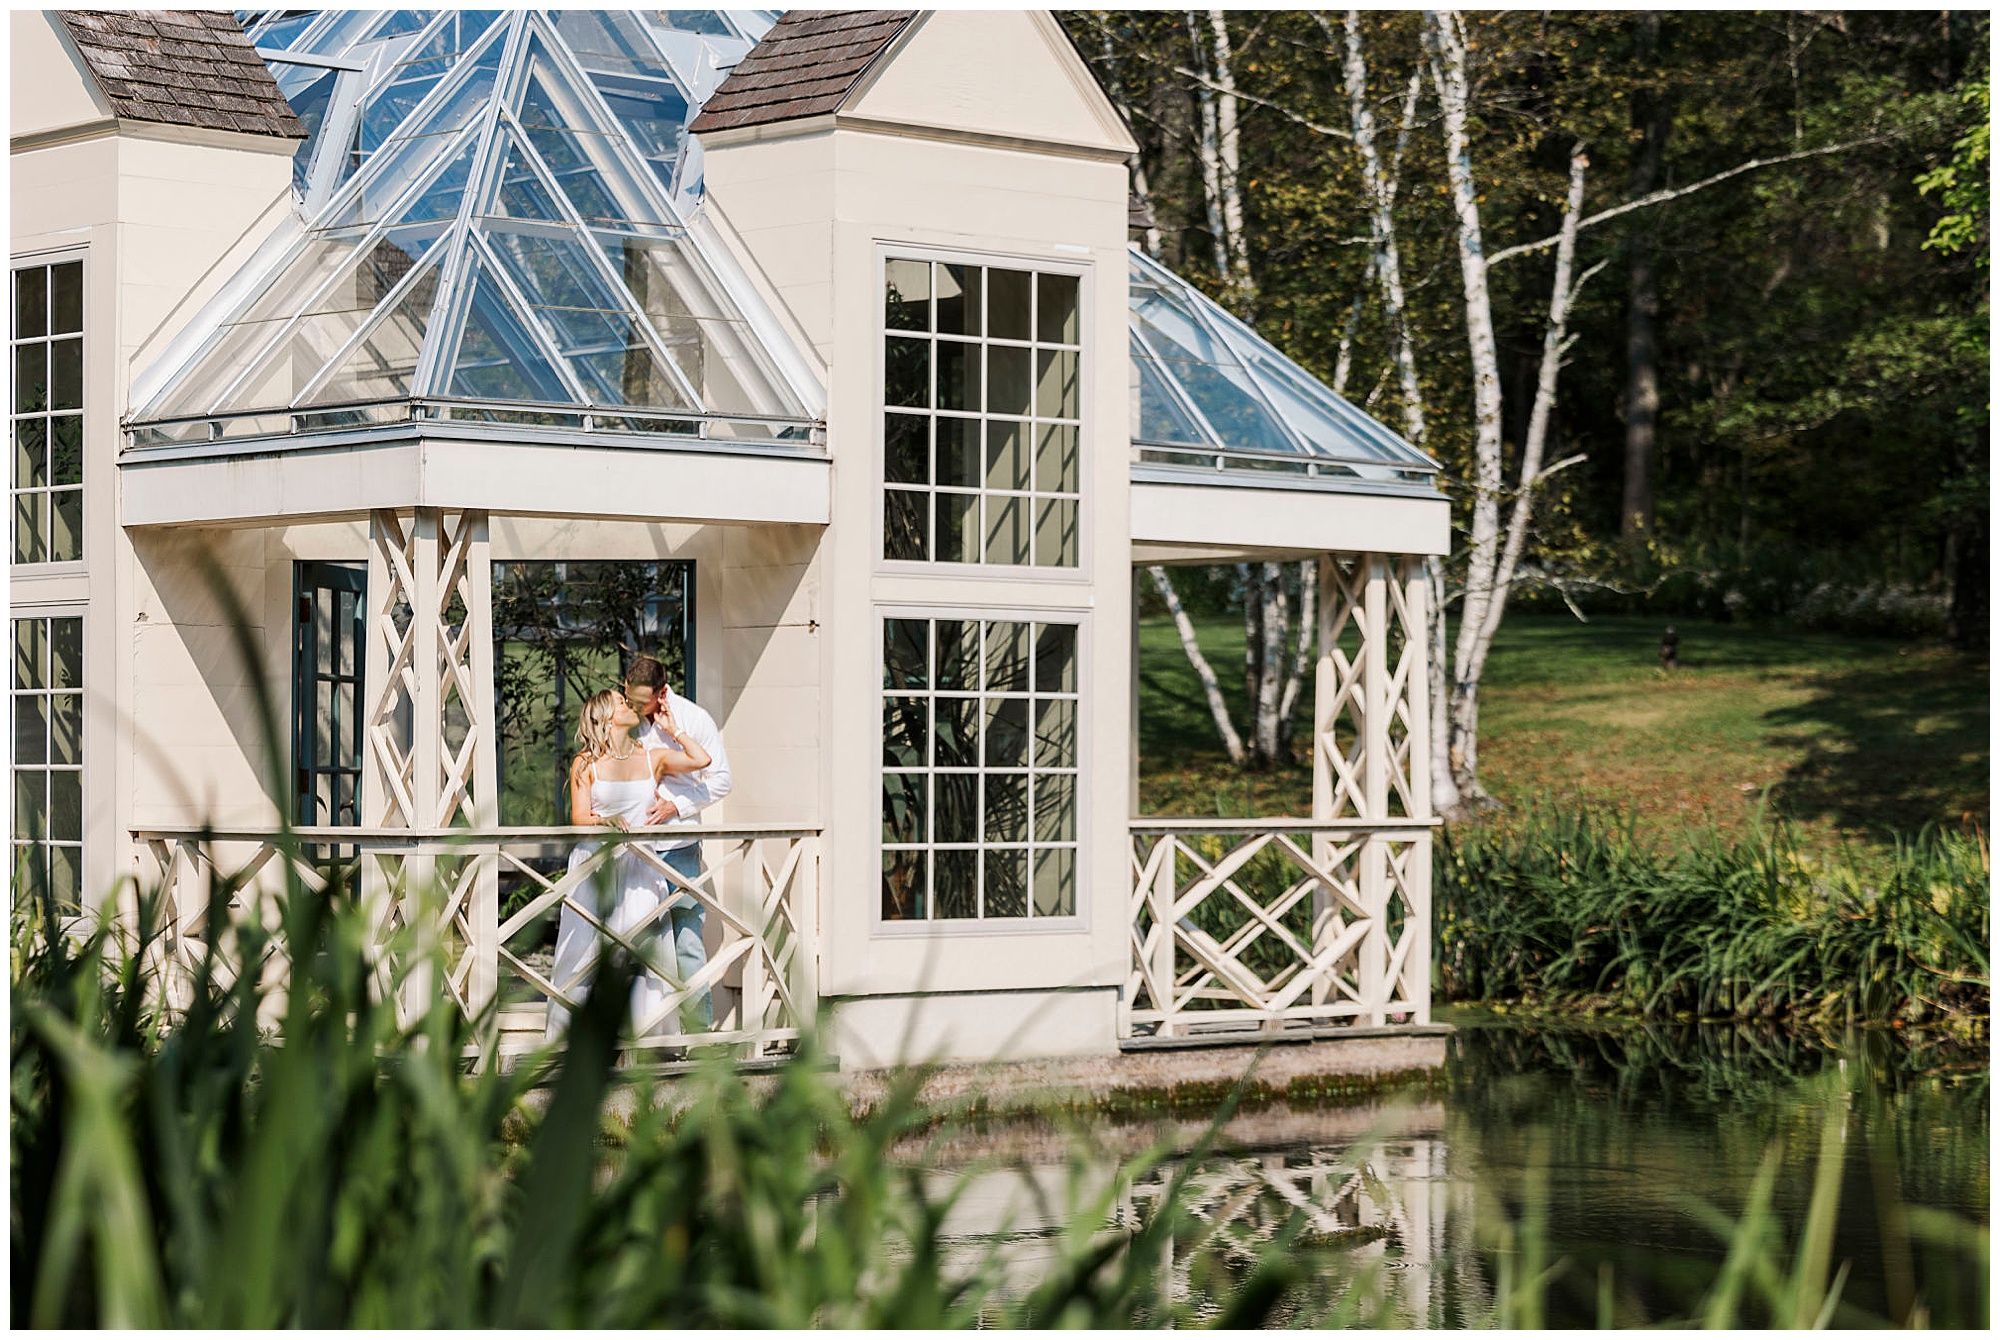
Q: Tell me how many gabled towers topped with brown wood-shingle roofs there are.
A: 2